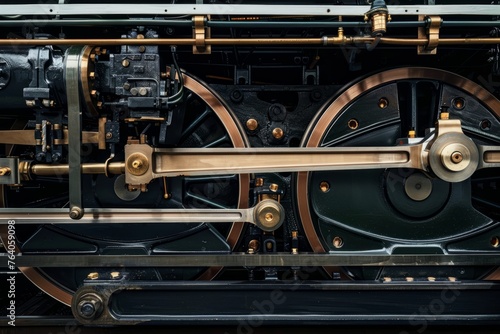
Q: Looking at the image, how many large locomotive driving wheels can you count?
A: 2